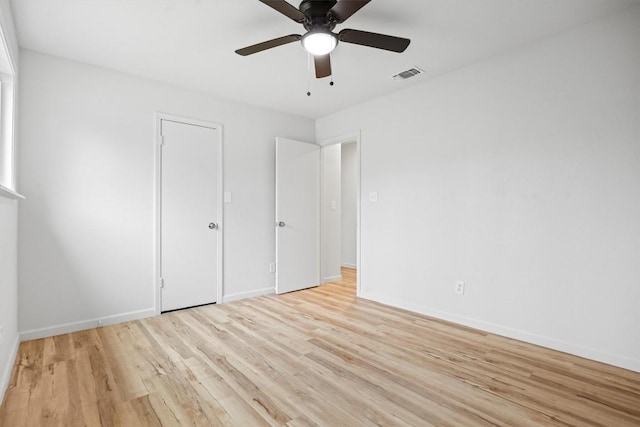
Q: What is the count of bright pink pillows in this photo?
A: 0